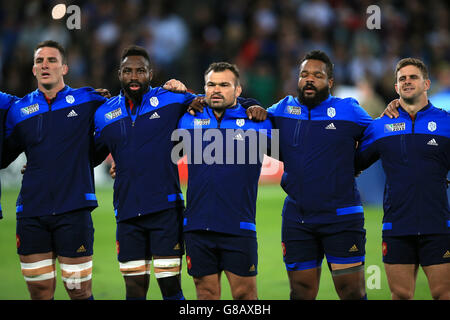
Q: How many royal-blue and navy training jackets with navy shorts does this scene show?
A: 5